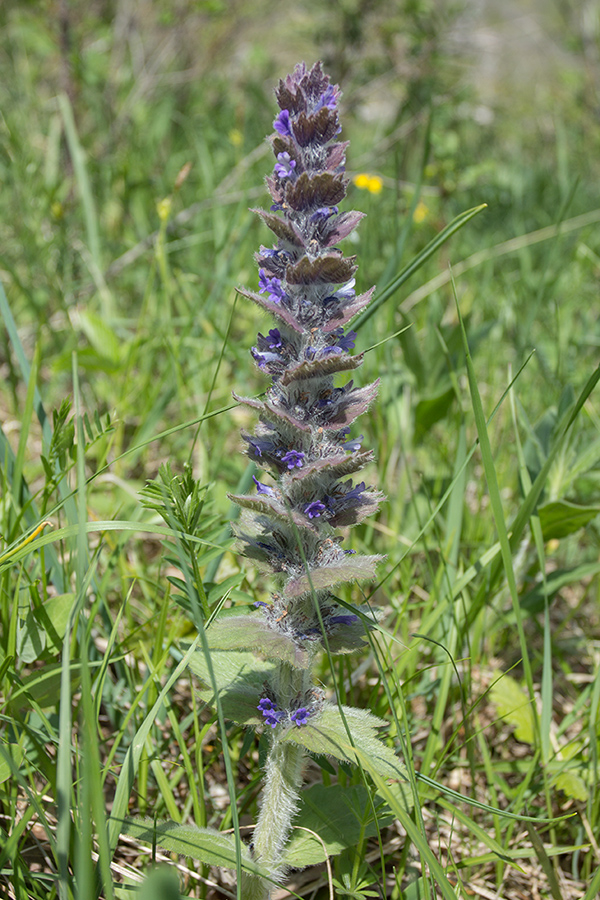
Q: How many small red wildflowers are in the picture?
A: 0